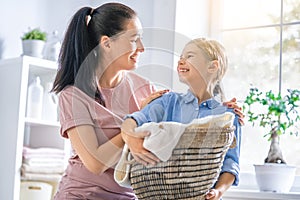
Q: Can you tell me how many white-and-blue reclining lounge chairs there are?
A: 0